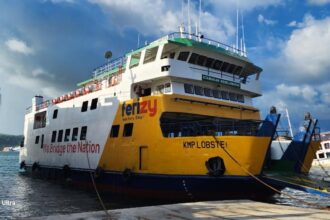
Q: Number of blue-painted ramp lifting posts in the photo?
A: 2